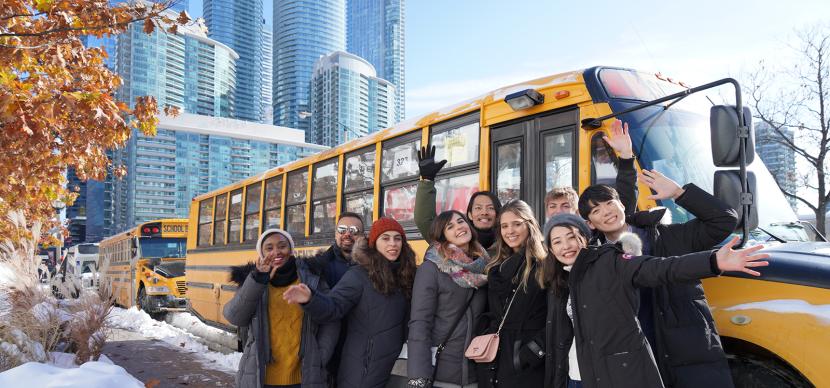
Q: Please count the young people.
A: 9